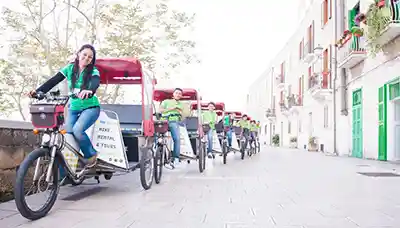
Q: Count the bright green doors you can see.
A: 2